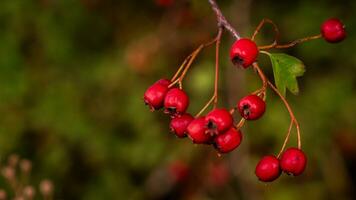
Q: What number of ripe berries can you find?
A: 11